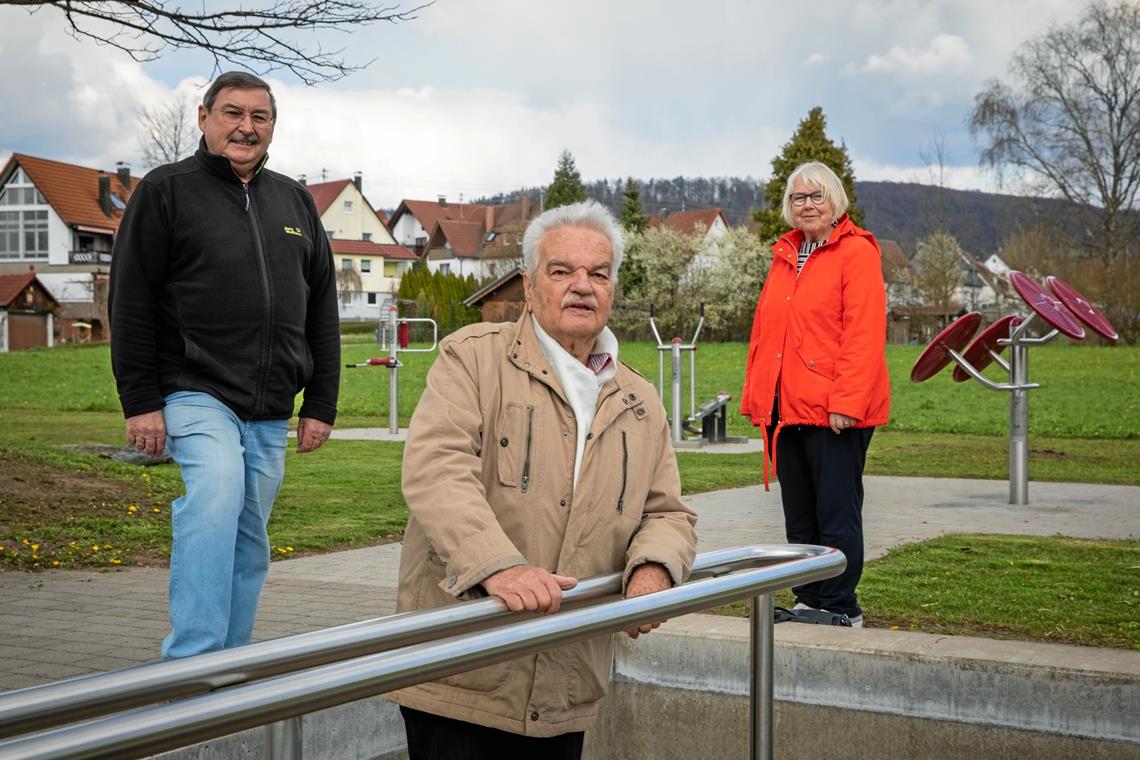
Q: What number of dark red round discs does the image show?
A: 4